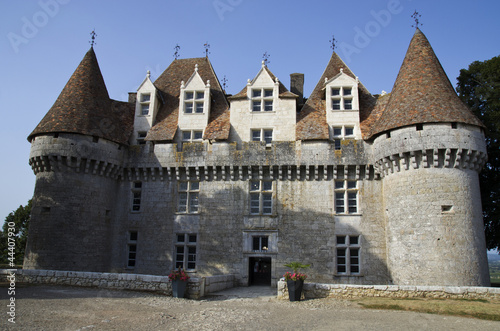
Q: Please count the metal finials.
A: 7